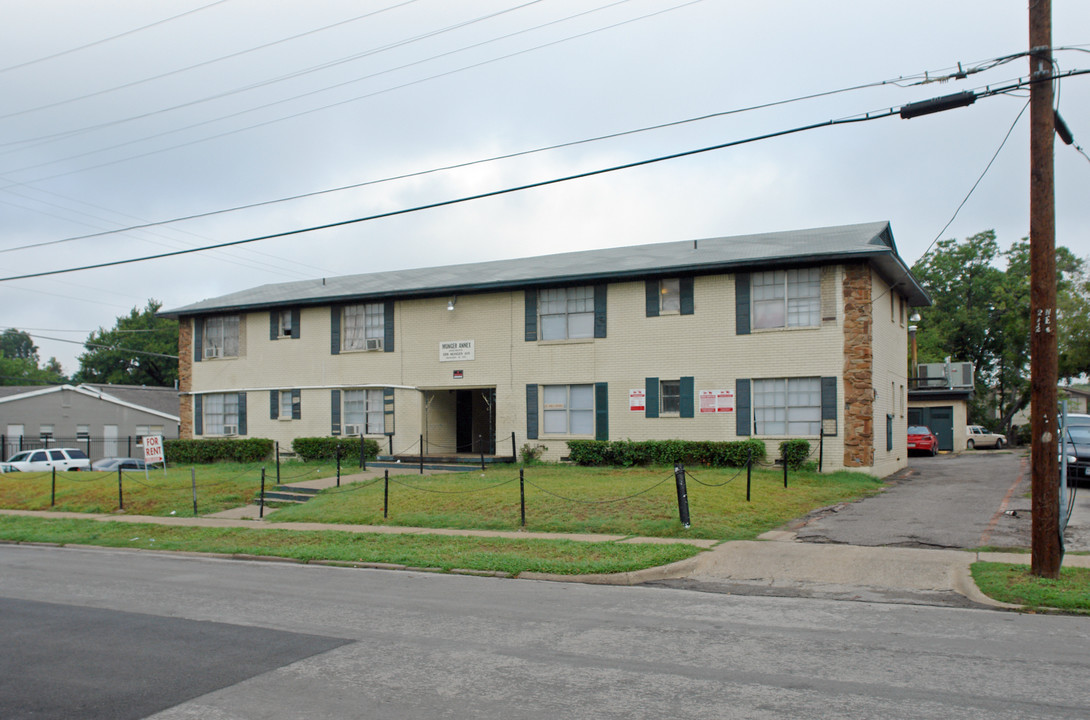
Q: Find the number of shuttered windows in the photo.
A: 12